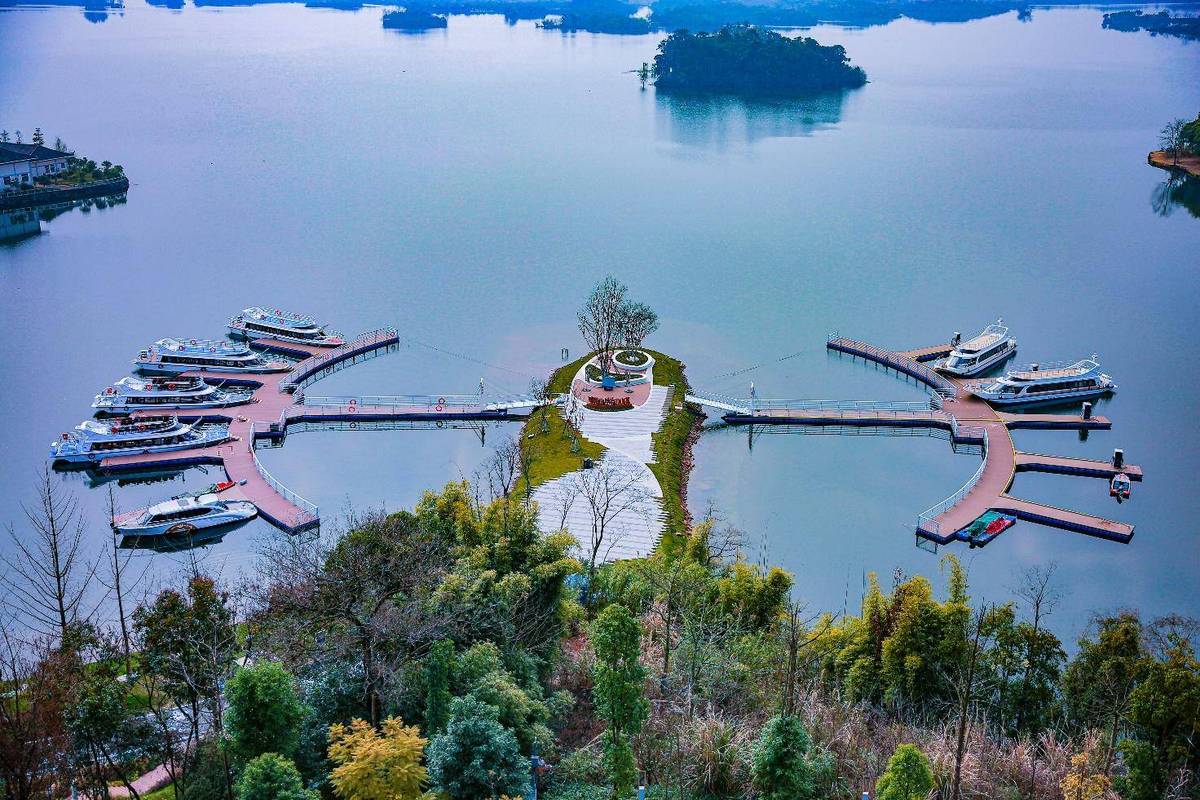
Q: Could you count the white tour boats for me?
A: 7